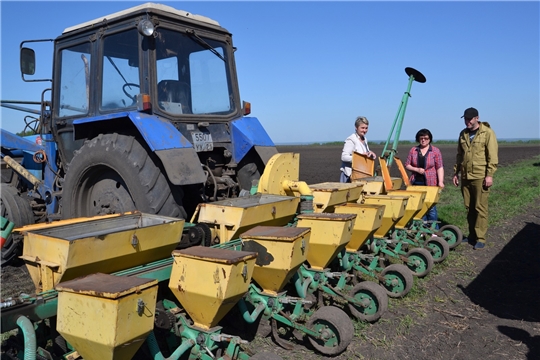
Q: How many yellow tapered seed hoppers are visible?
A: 8